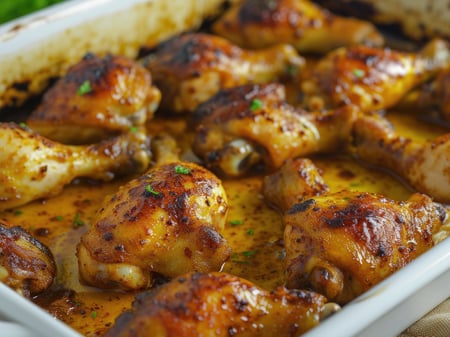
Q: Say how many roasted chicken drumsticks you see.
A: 12